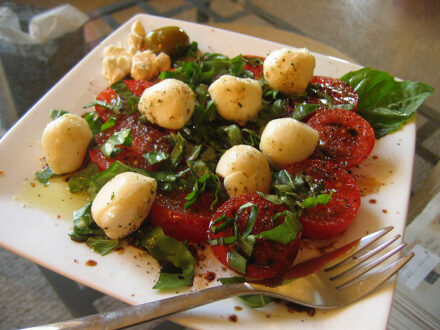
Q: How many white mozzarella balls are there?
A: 7